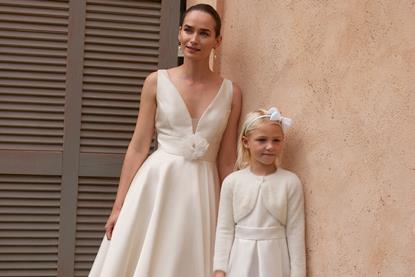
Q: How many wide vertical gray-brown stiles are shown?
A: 2